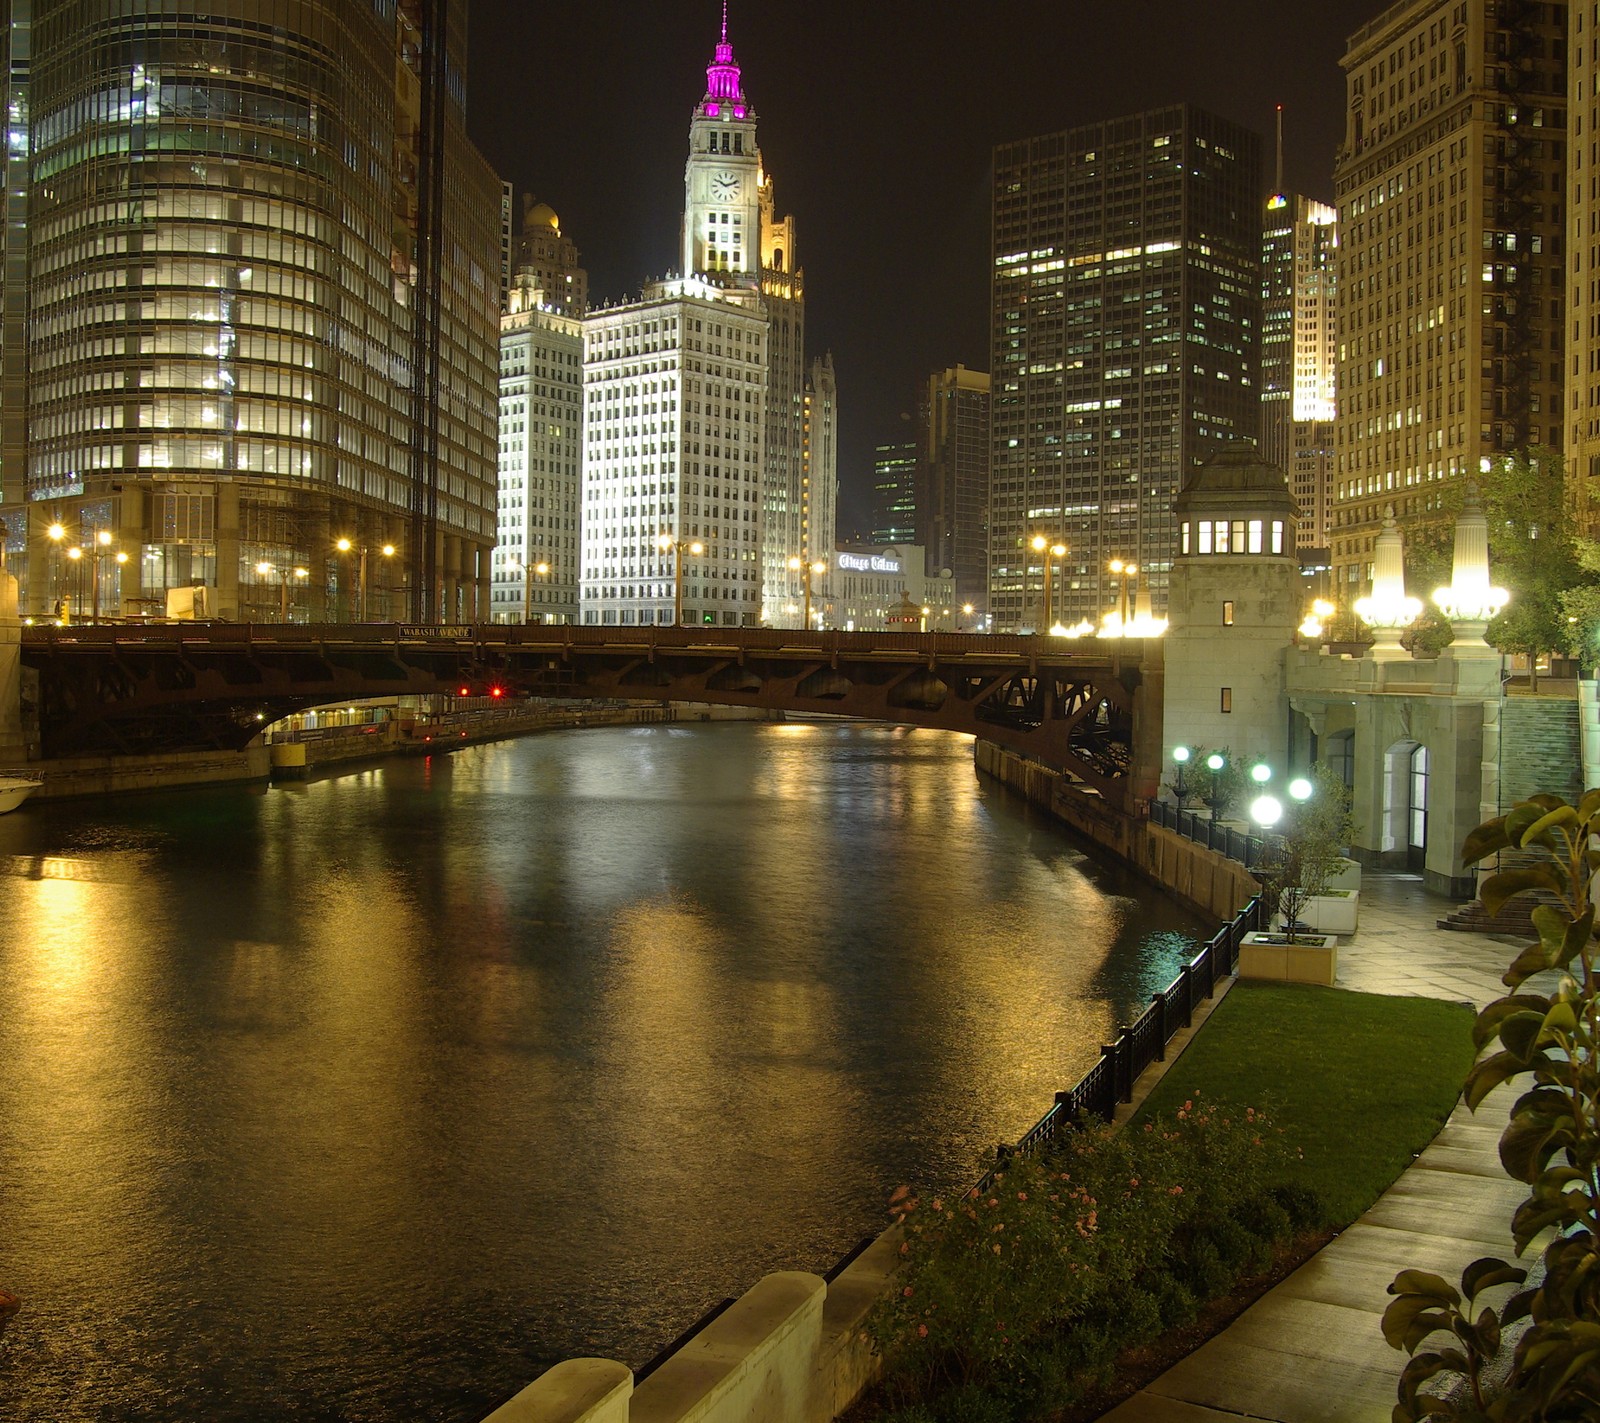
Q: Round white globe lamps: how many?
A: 5